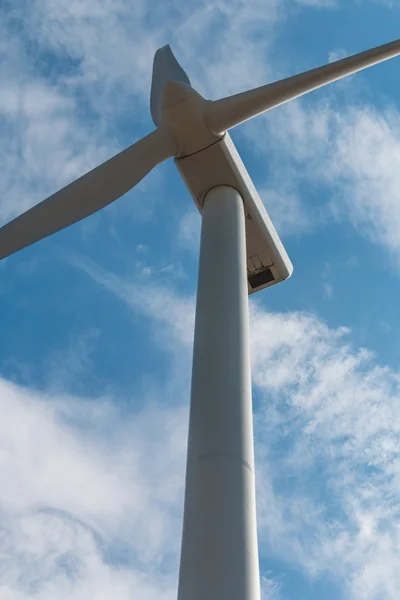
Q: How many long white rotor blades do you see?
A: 3